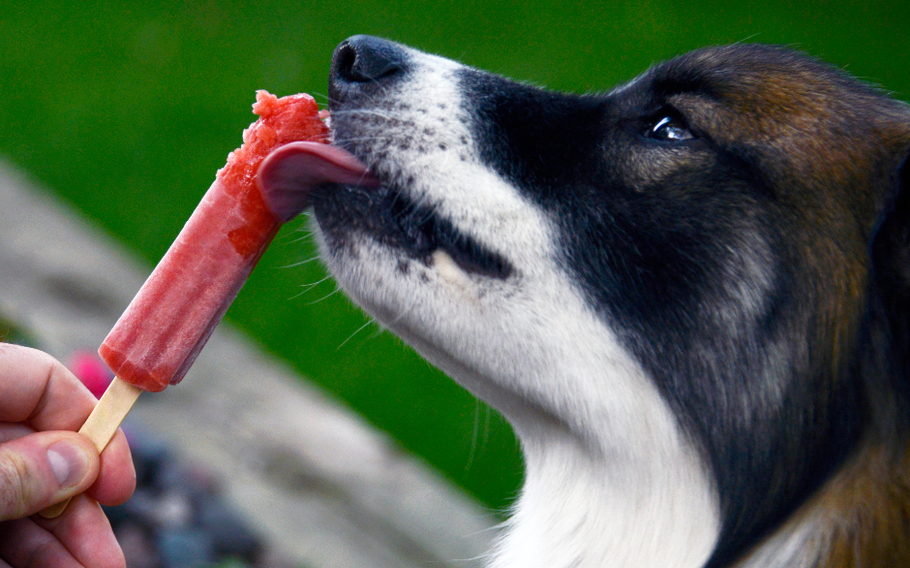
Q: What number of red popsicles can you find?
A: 1